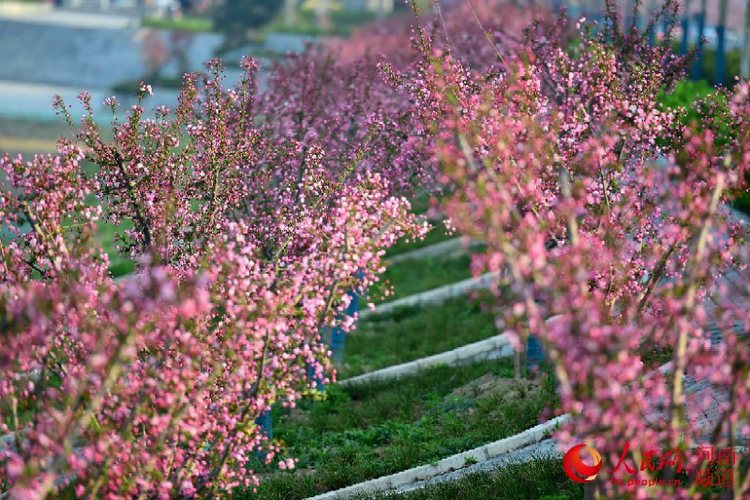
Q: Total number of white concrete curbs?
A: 4